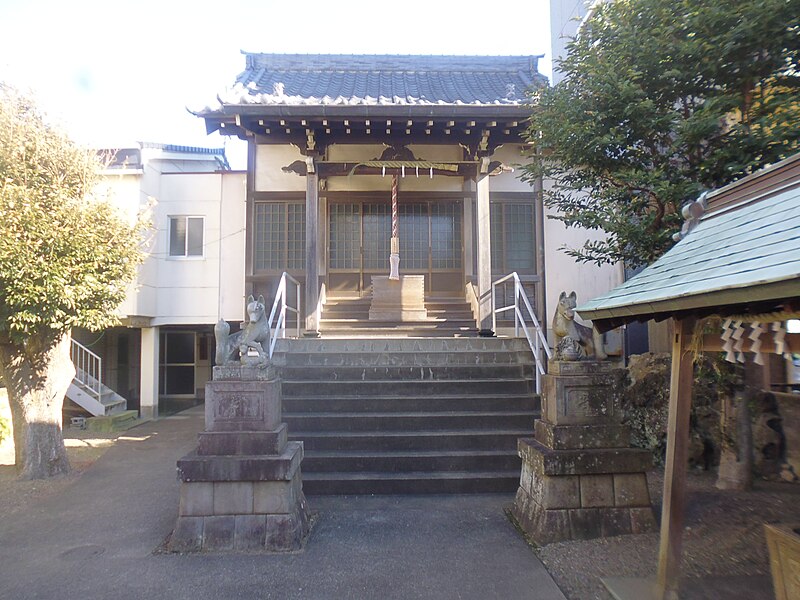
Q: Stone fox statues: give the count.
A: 2